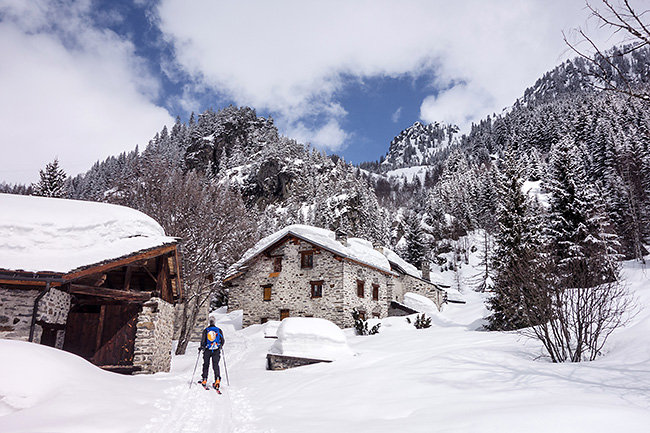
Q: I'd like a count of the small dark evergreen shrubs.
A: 2